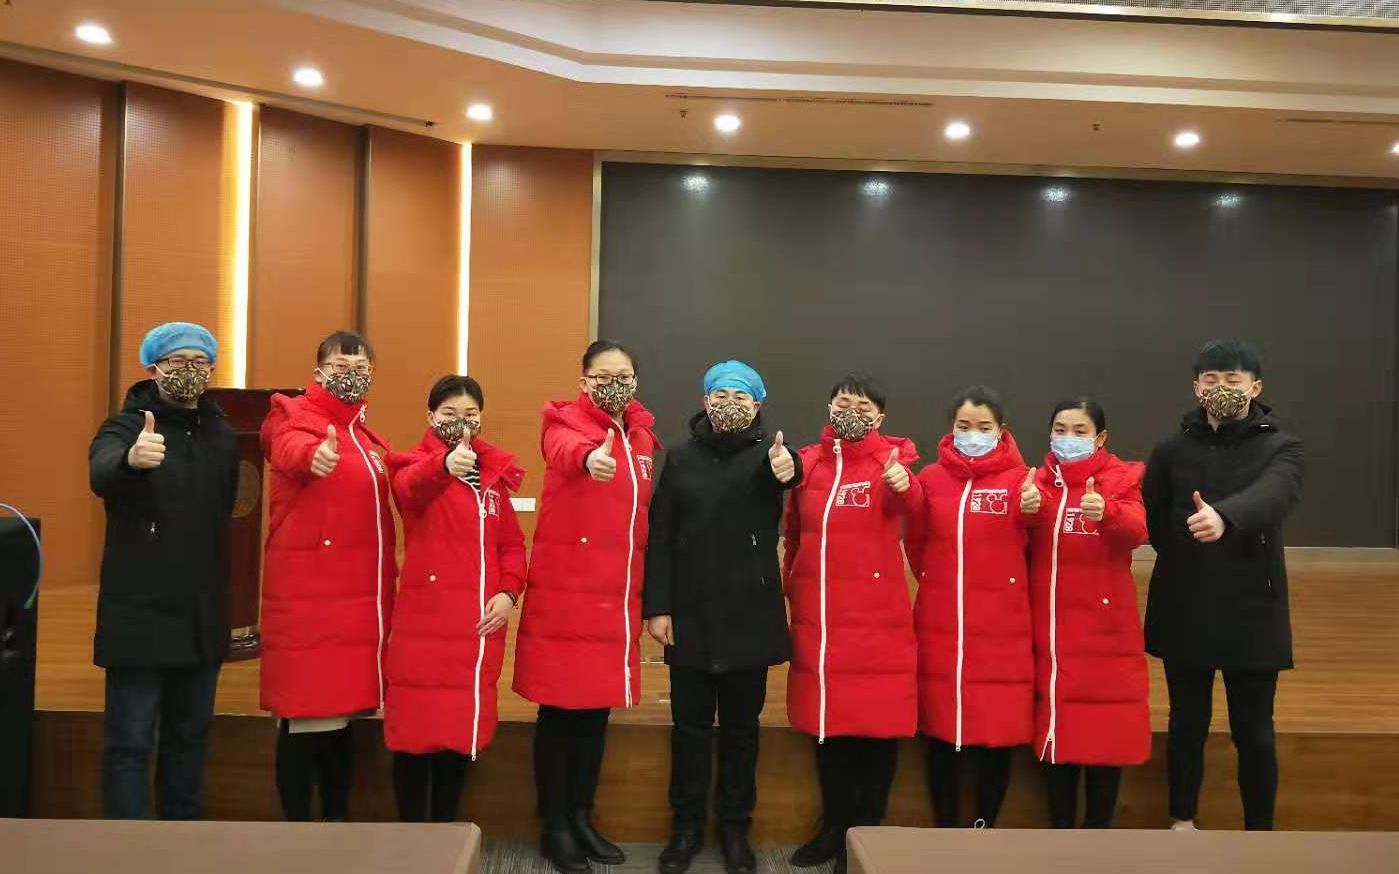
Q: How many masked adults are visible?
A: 9